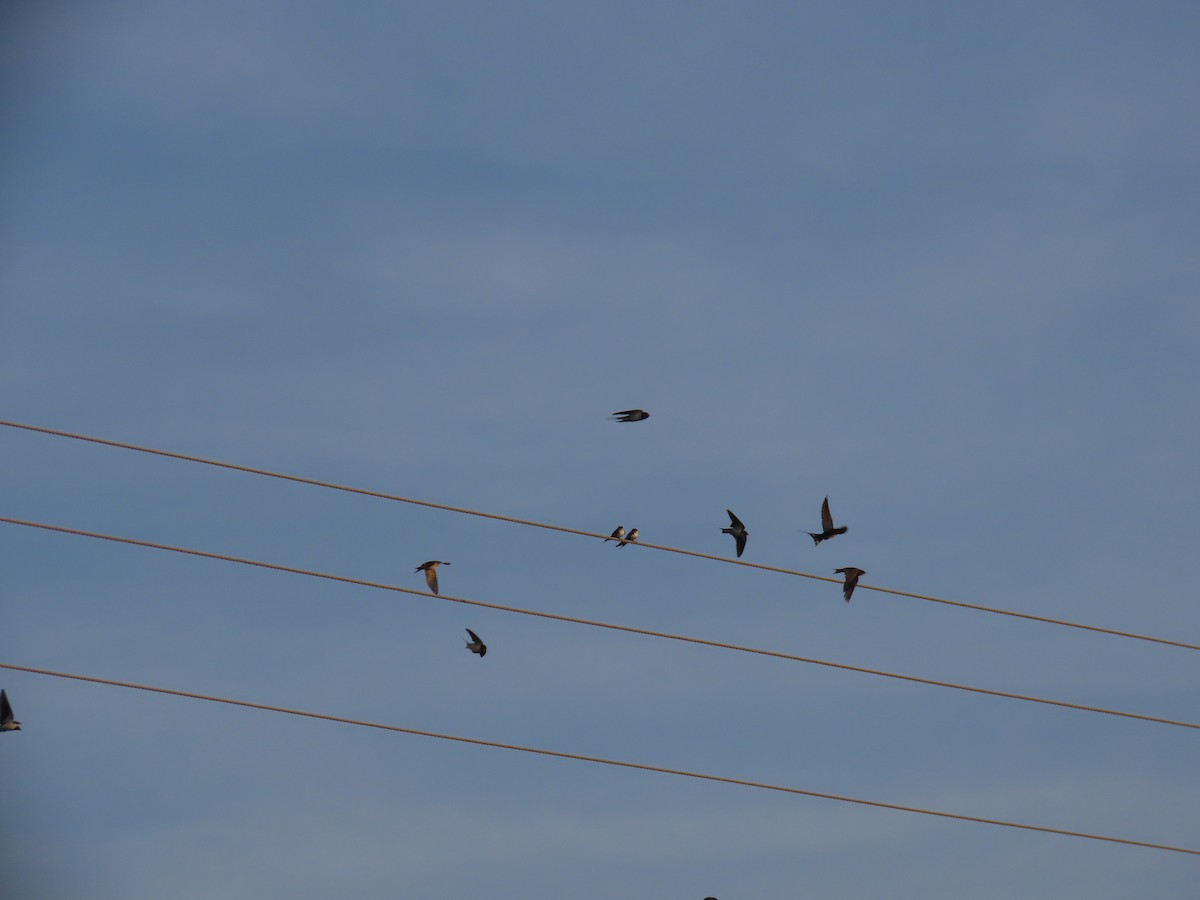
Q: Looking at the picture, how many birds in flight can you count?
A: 7